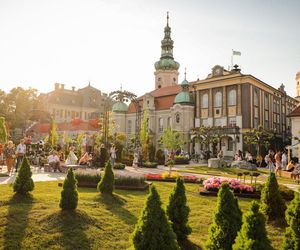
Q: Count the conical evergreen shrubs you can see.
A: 9